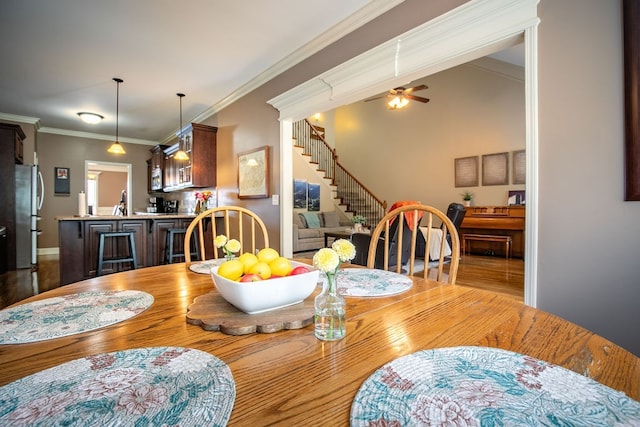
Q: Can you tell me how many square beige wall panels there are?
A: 3